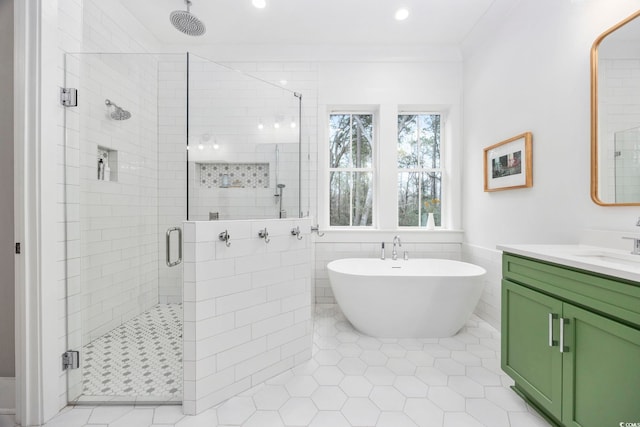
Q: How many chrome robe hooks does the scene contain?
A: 4